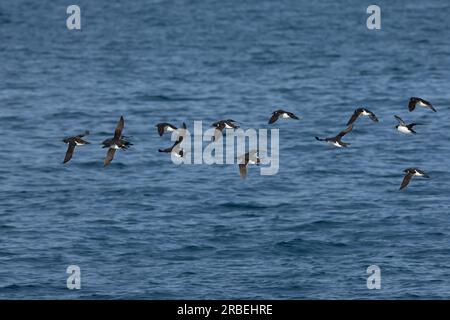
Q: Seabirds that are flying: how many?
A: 12